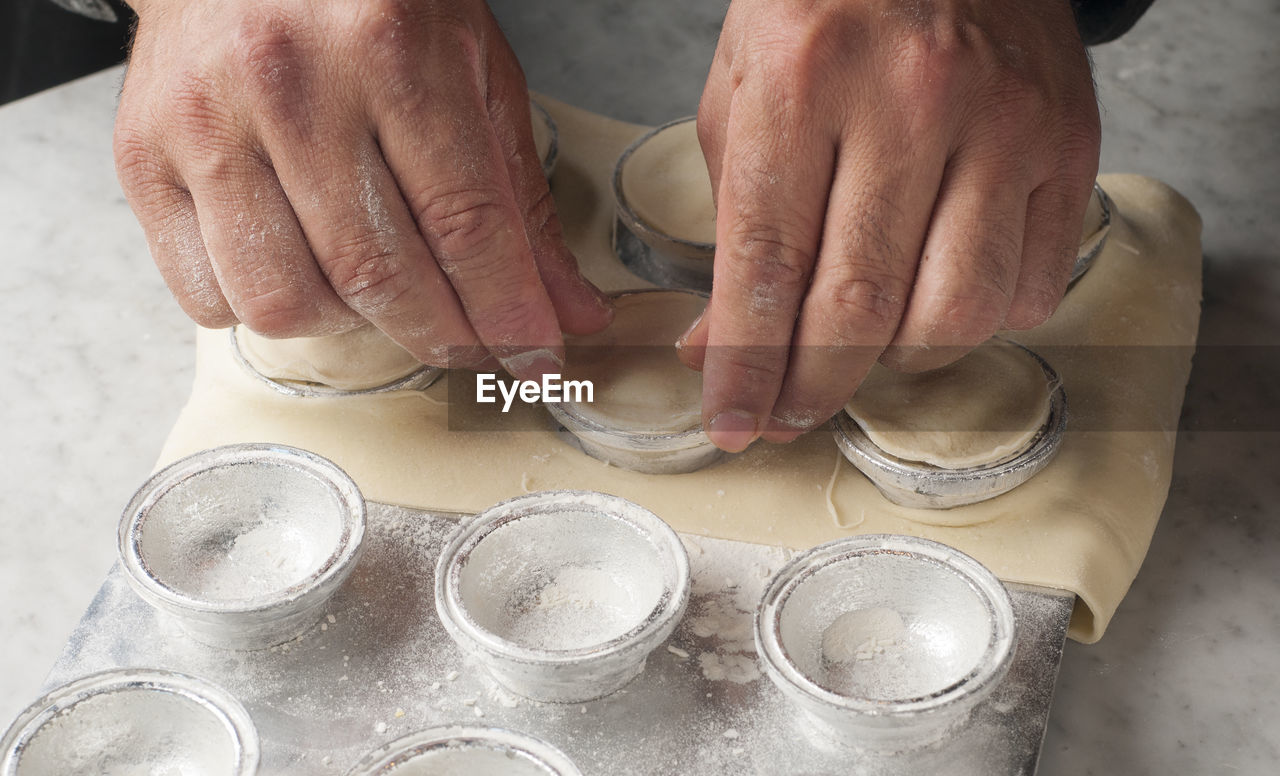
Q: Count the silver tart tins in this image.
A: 11